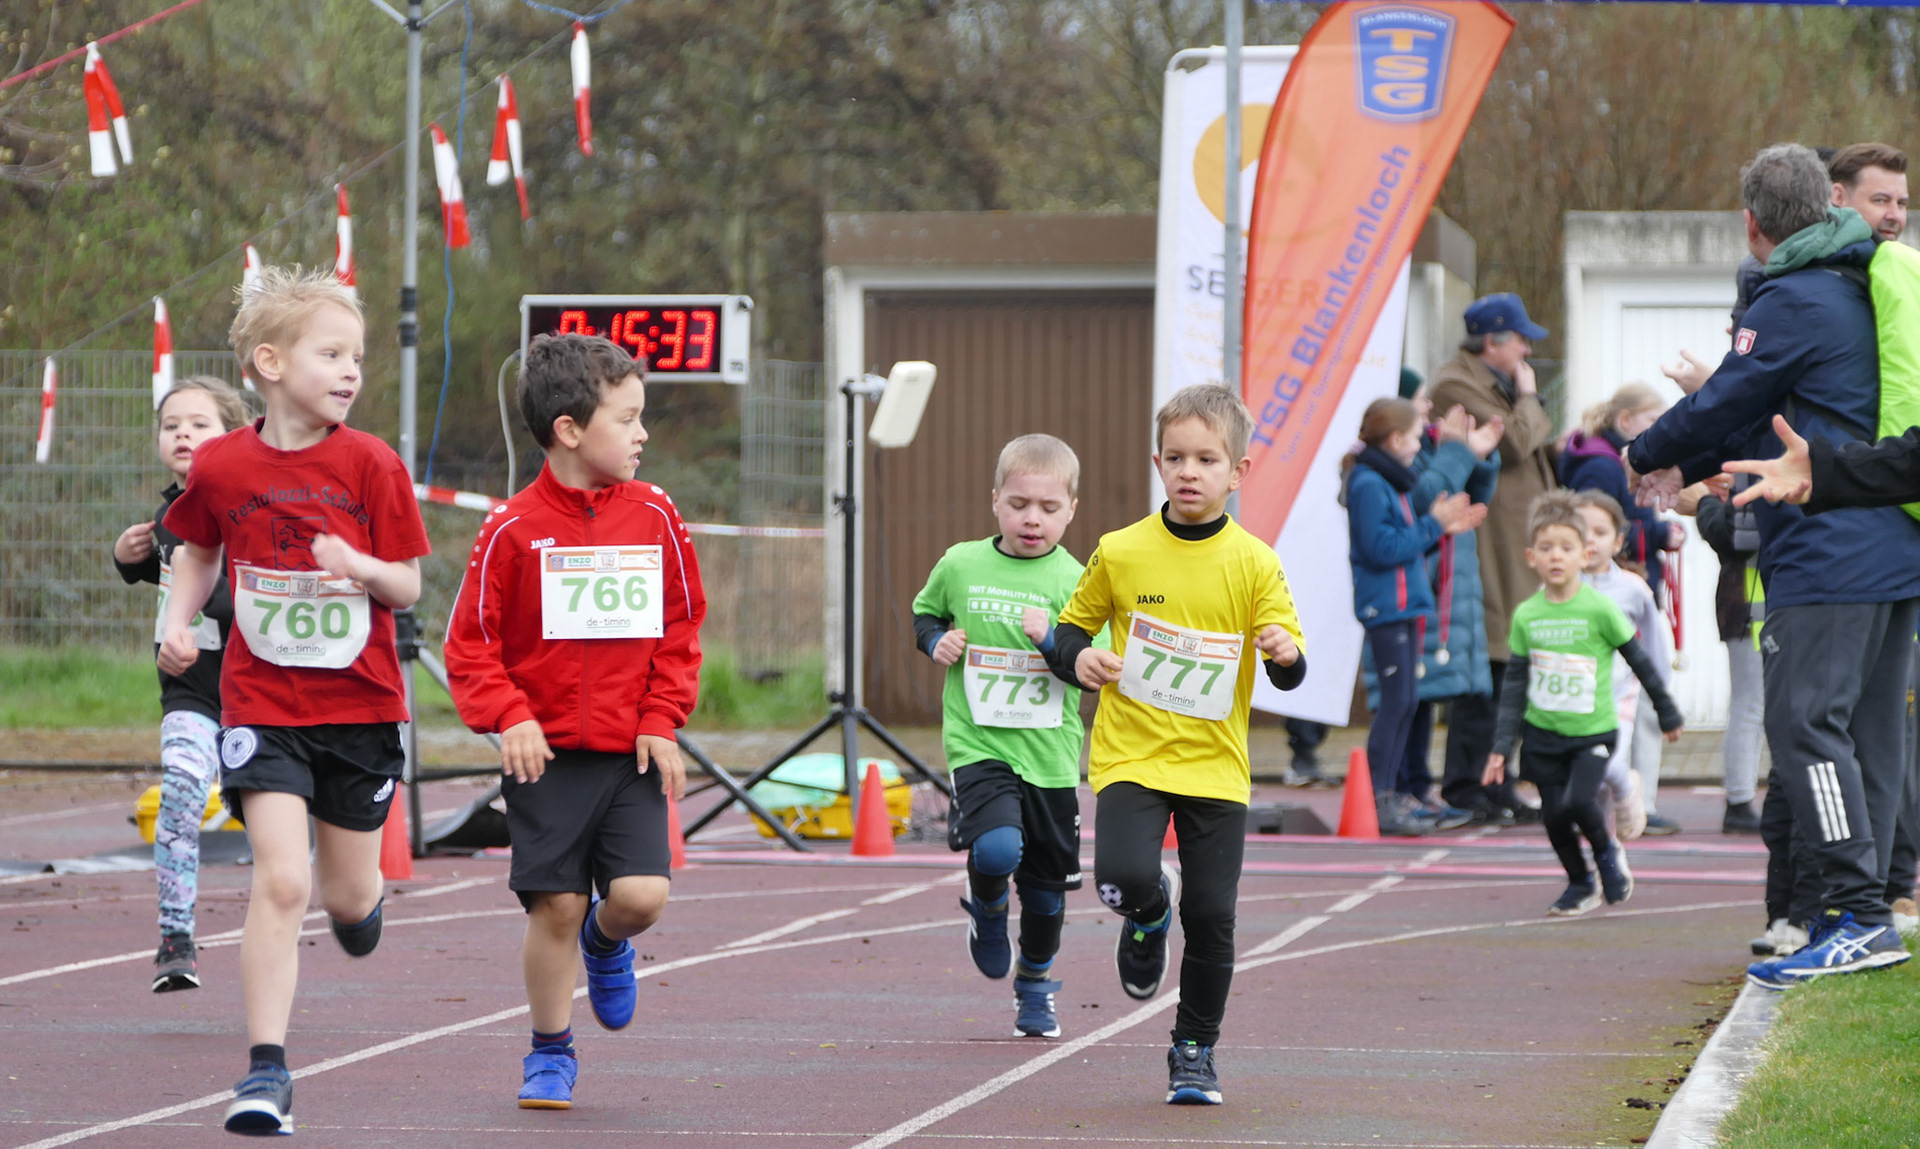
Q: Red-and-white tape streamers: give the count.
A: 8